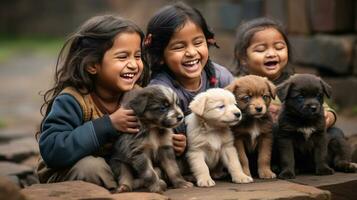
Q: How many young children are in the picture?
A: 3